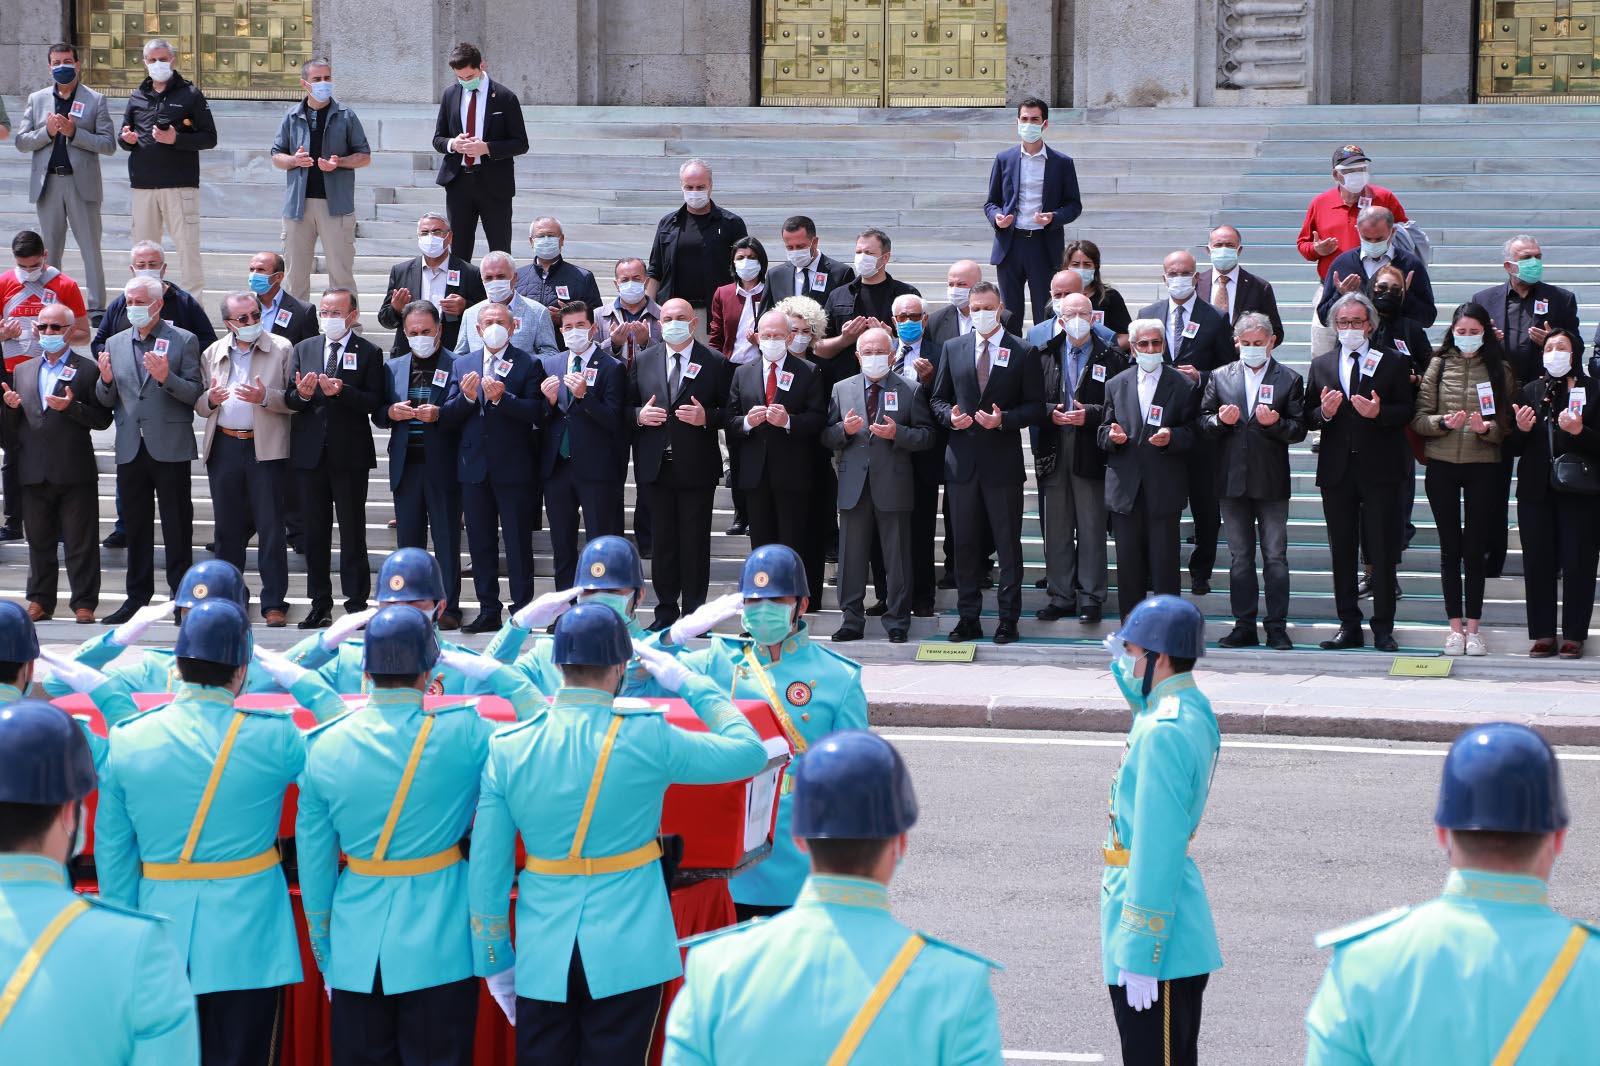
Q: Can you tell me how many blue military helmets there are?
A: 12